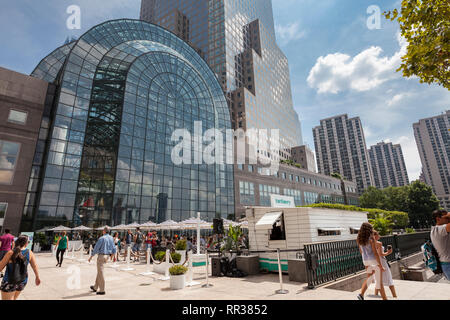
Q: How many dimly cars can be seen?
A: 0